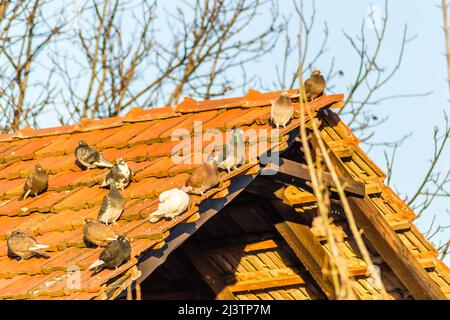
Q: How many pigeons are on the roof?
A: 12